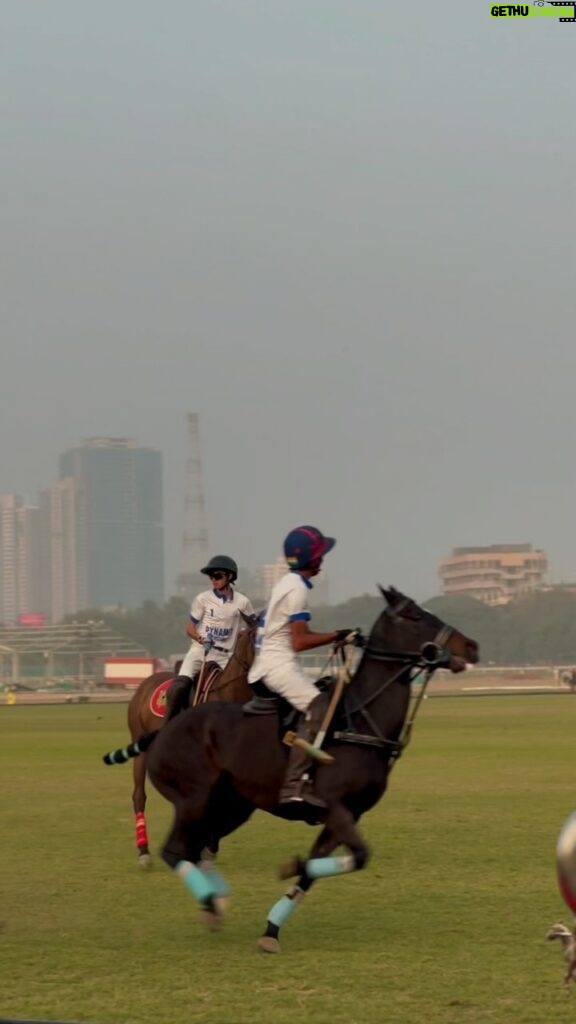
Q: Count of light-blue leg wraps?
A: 4